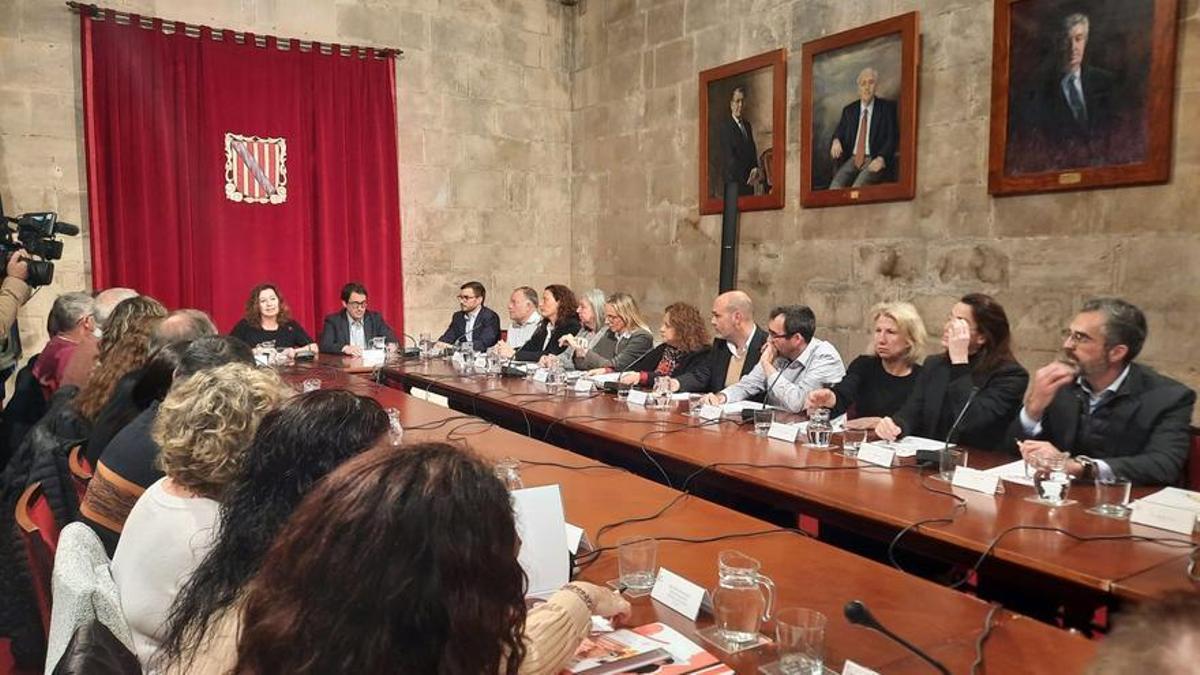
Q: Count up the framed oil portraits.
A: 3